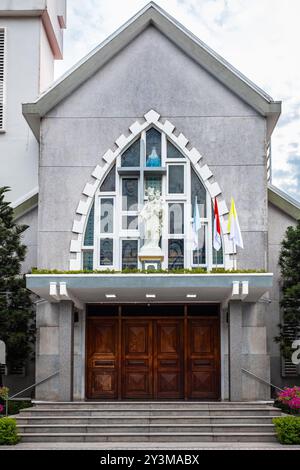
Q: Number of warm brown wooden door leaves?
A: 4